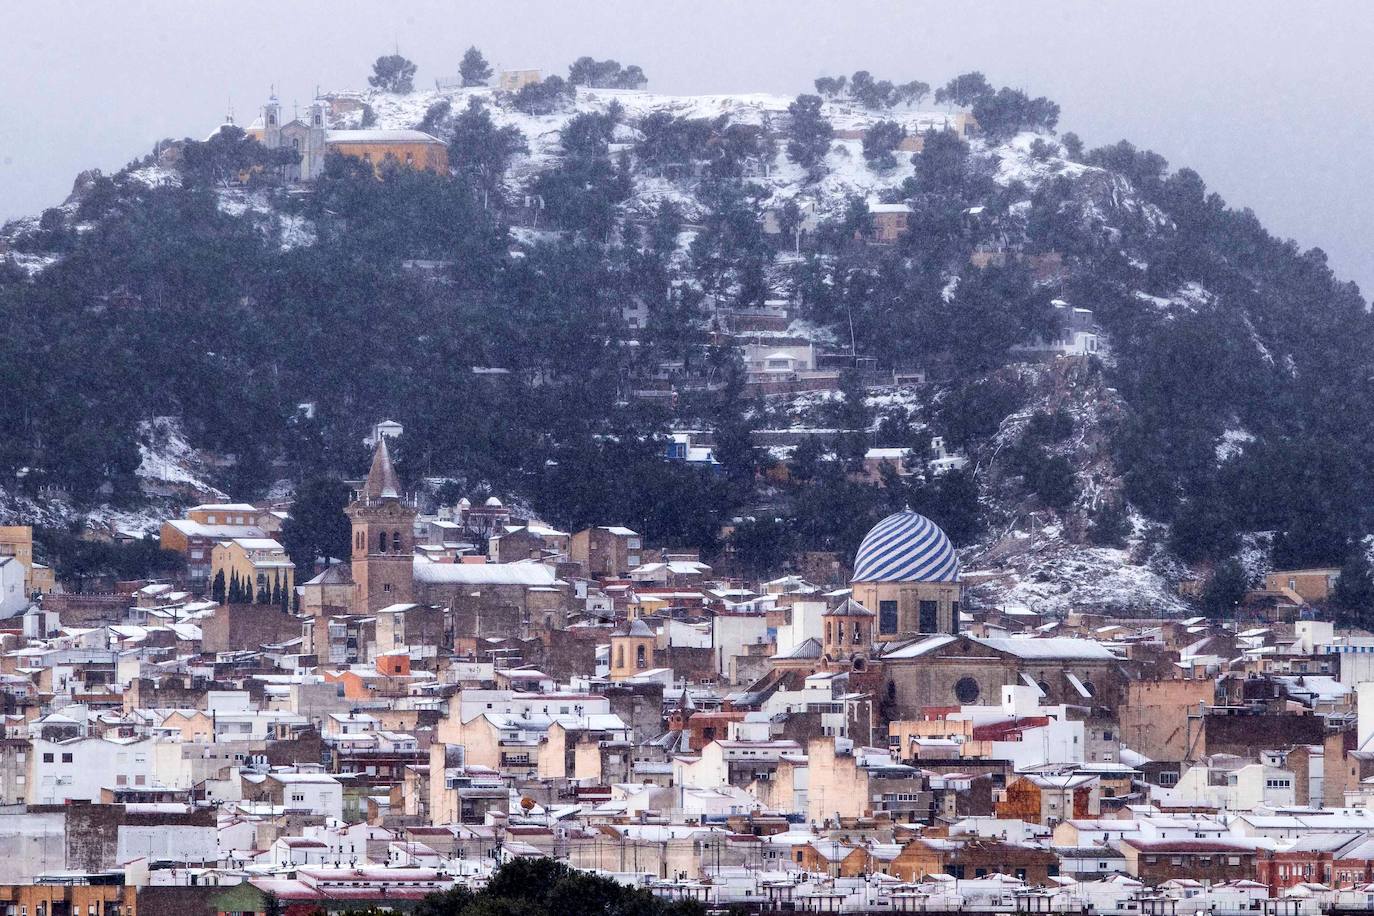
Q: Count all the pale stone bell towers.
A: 2